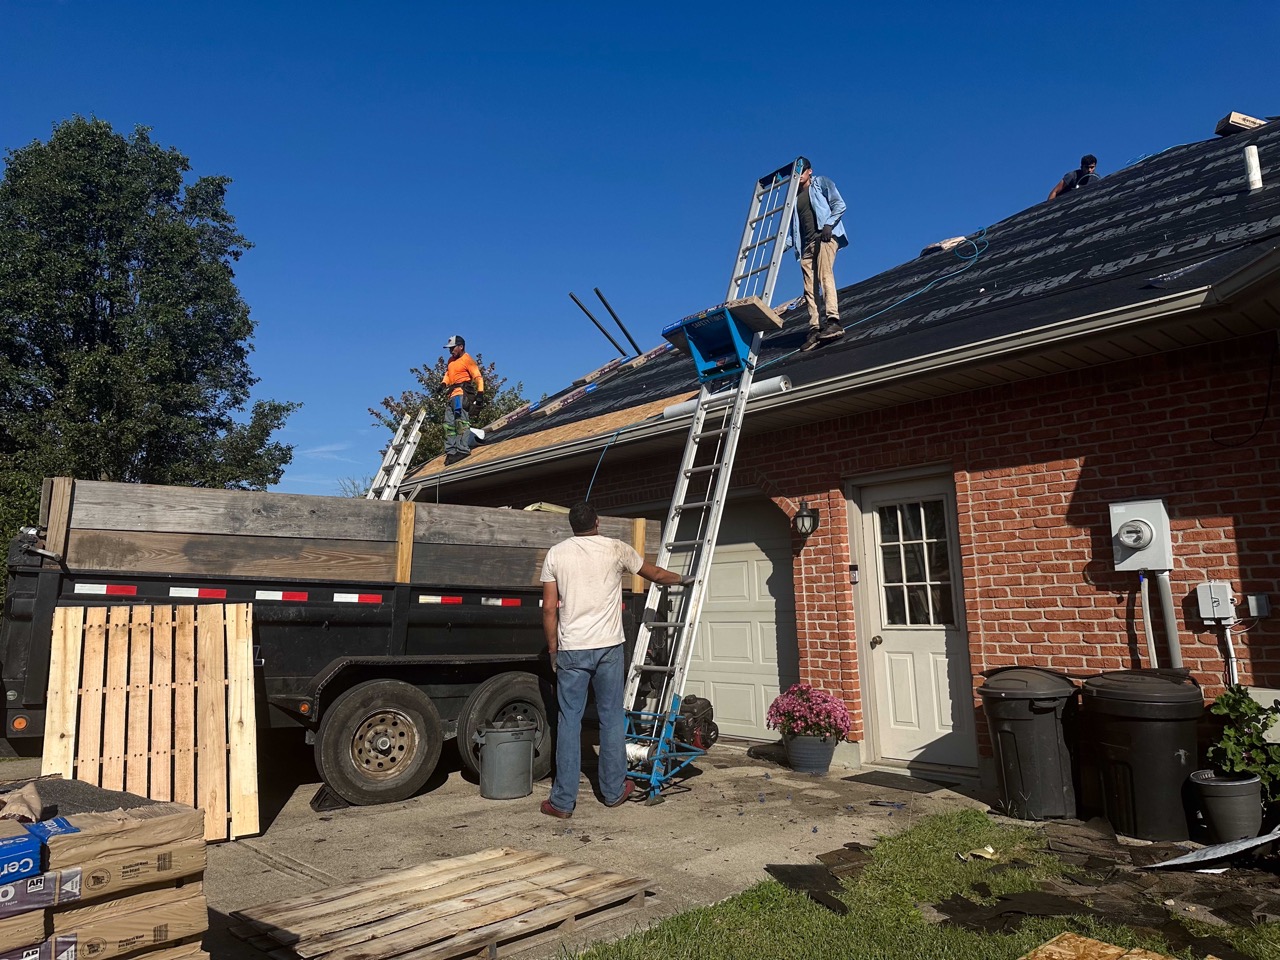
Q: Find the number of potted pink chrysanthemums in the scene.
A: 1